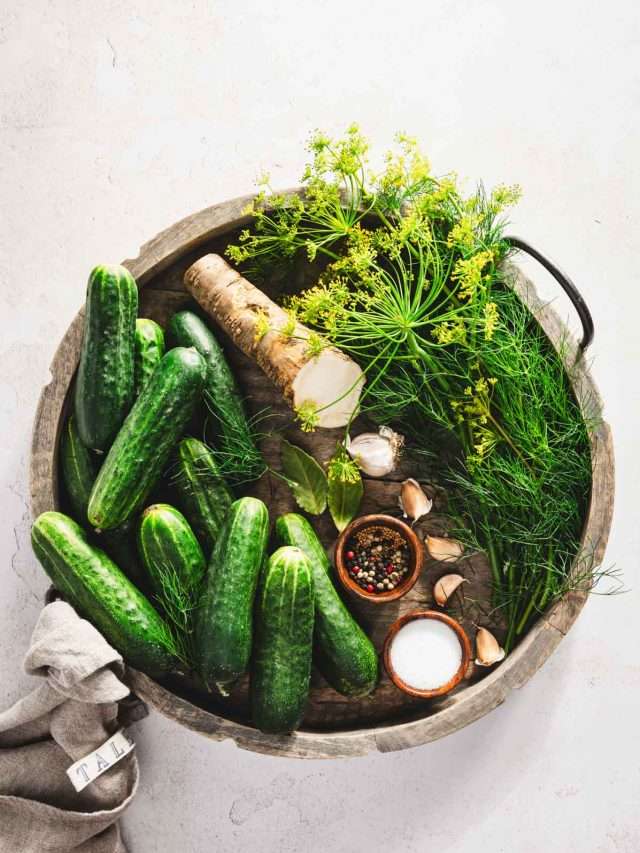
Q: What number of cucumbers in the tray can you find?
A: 11